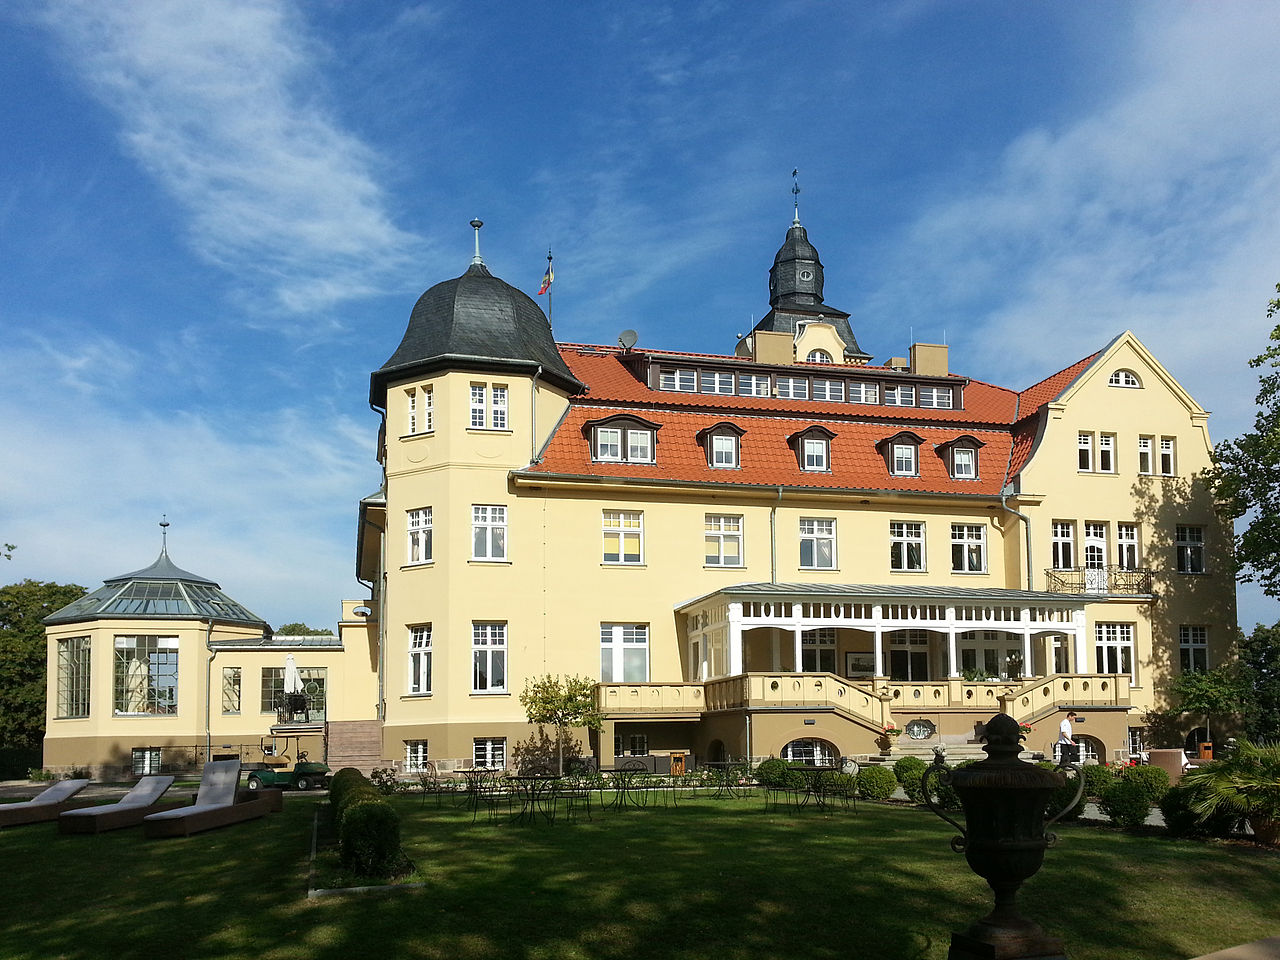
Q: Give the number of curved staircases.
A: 2